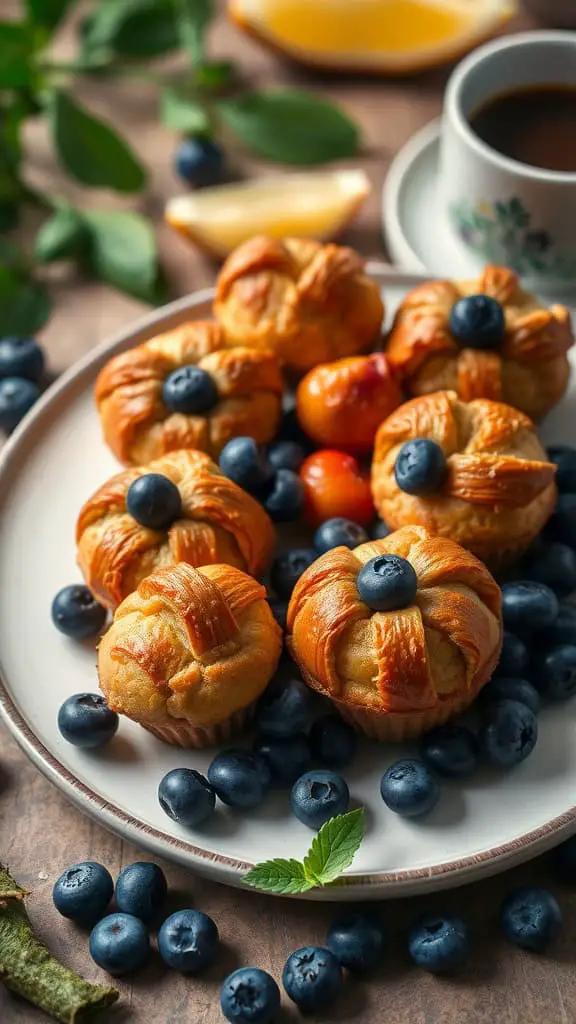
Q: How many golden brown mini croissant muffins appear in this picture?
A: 7